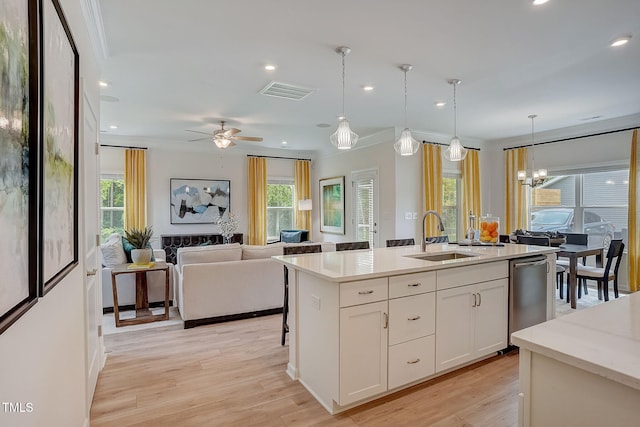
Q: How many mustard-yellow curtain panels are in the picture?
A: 7